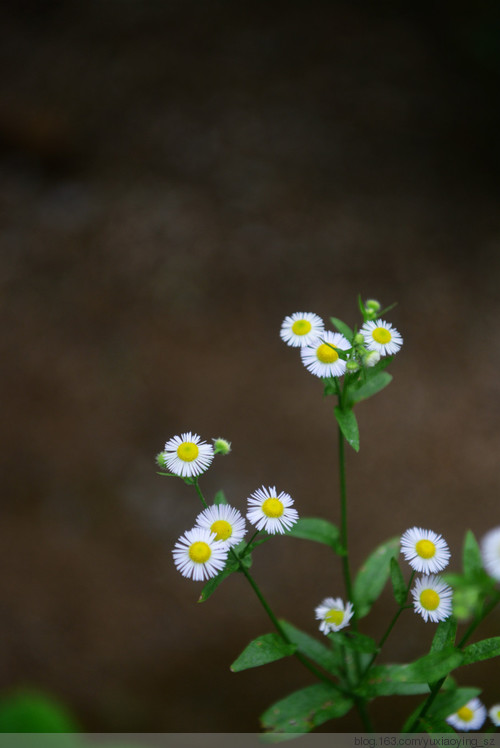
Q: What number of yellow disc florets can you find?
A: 11